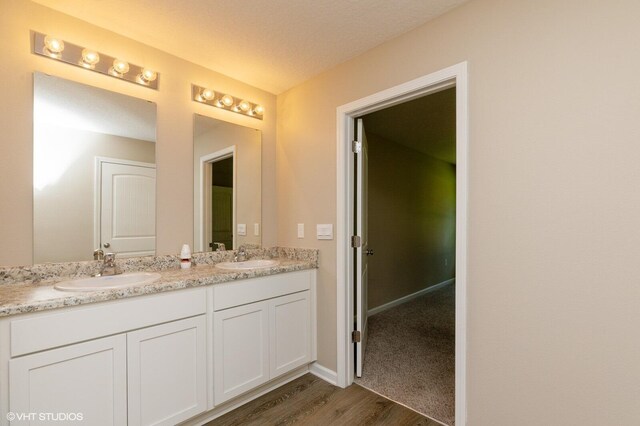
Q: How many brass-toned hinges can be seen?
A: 3